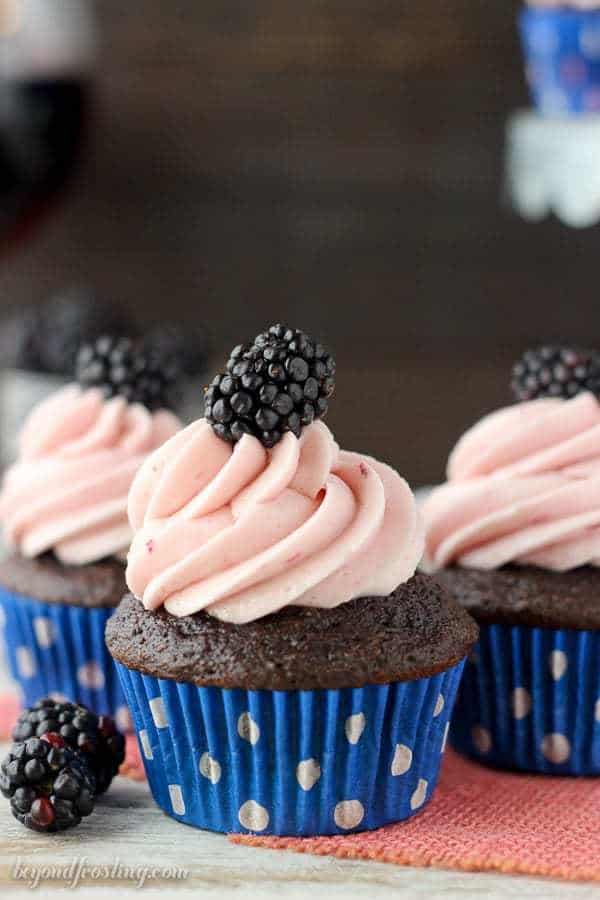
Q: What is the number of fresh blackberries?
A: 5